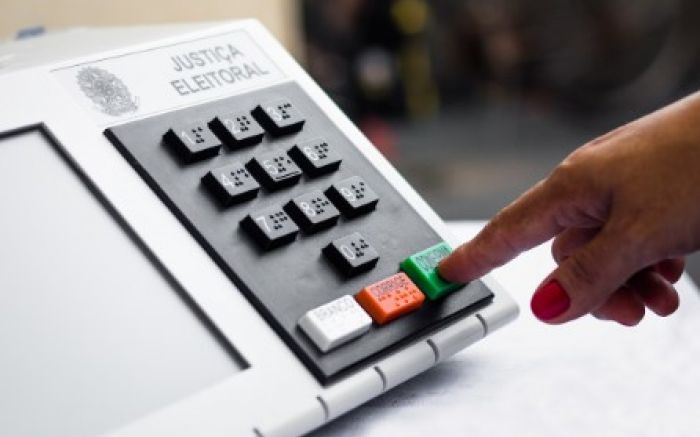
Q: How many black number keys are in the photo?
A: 10